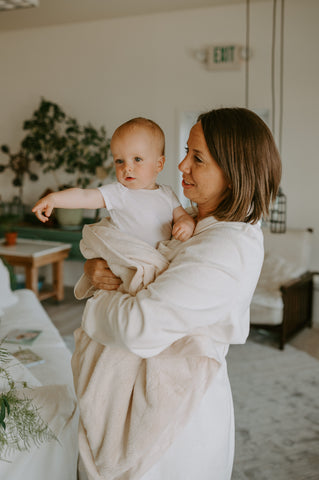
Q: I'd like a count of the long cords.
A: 3